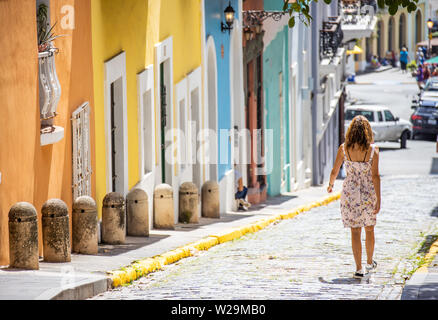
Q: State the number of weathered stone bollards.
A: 8